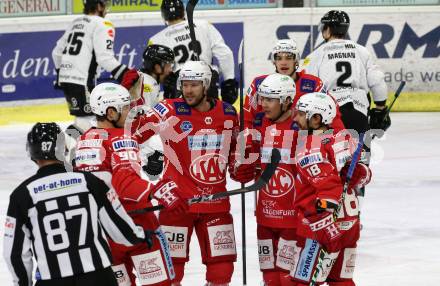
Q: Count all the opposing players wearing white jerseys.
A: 4